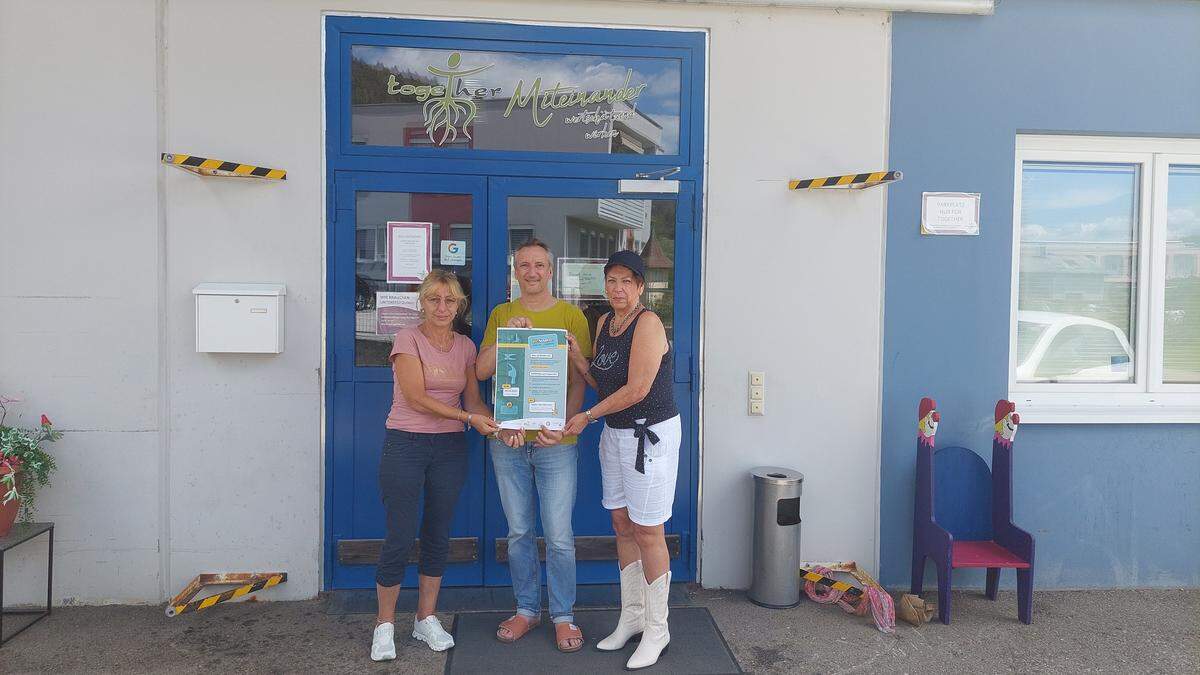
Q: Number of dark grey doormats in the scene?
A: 1